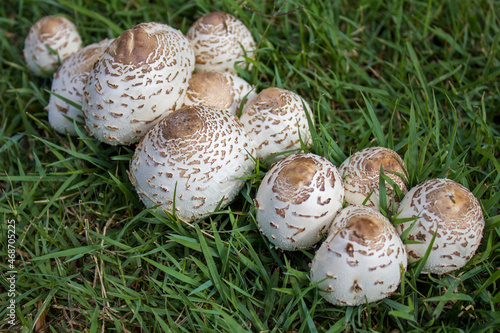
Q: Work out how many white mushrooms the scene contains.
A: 11